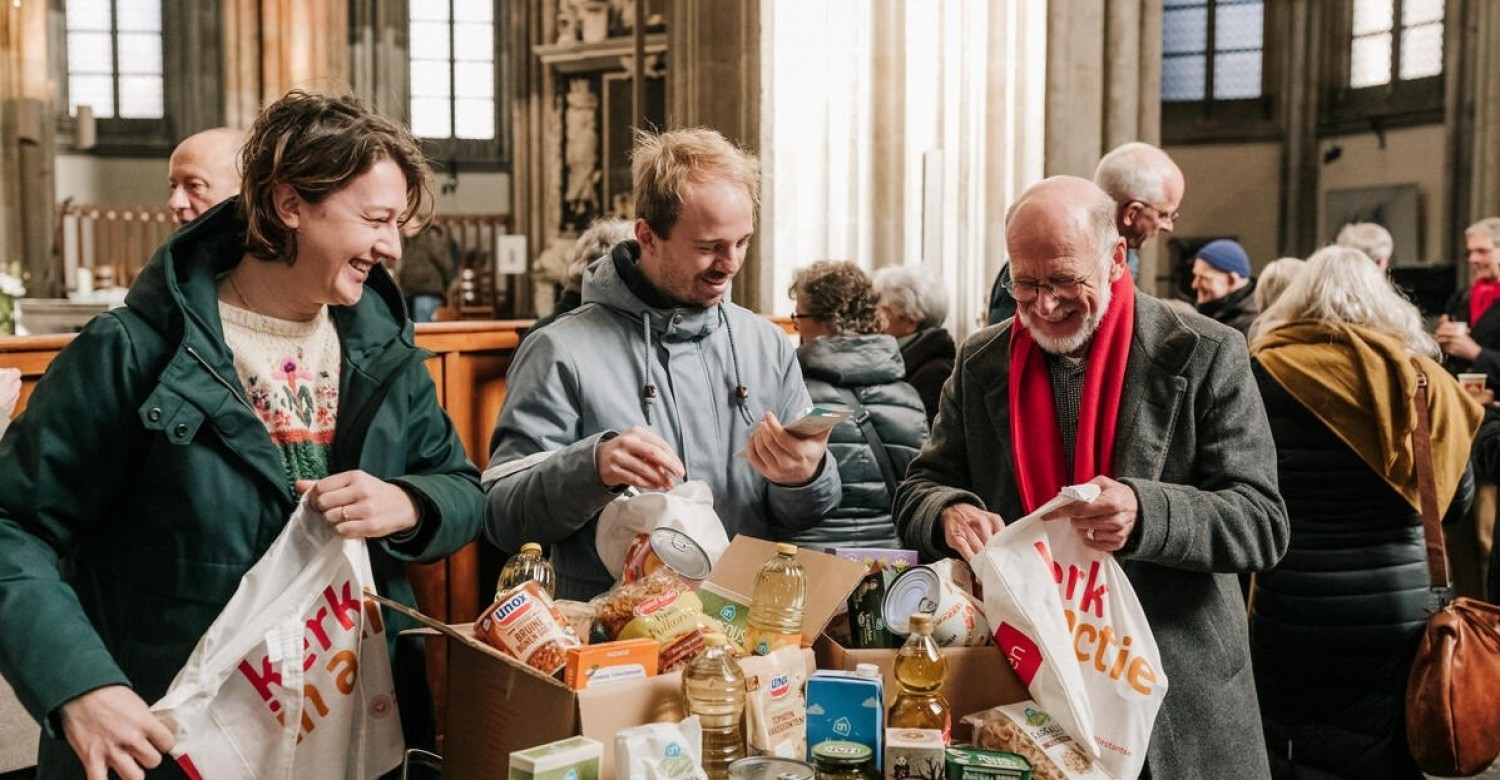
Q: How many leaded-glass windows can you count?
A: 4